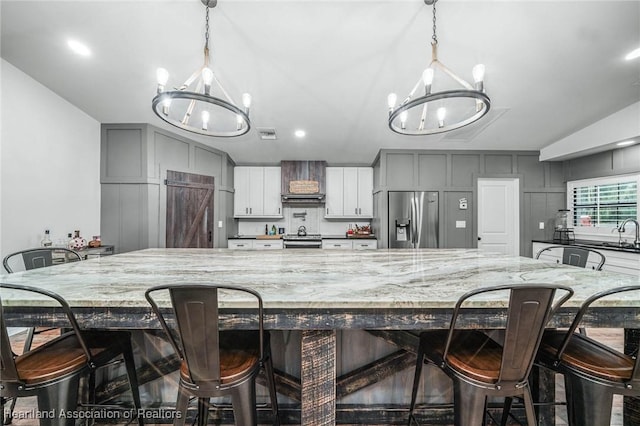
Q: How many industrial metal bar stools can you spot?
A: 6